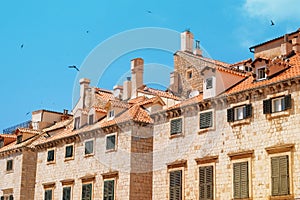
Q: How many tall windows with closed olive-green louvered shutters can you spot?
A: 4